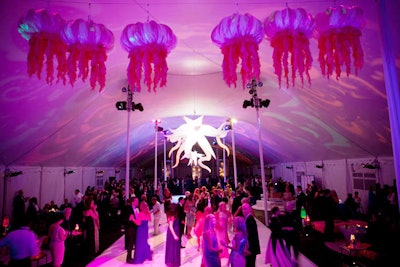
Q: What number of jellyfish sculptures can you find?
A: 6